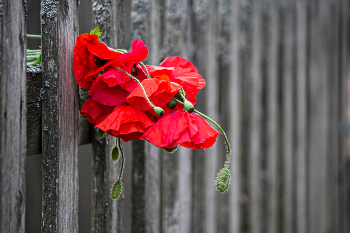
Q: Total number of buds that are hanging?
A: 3